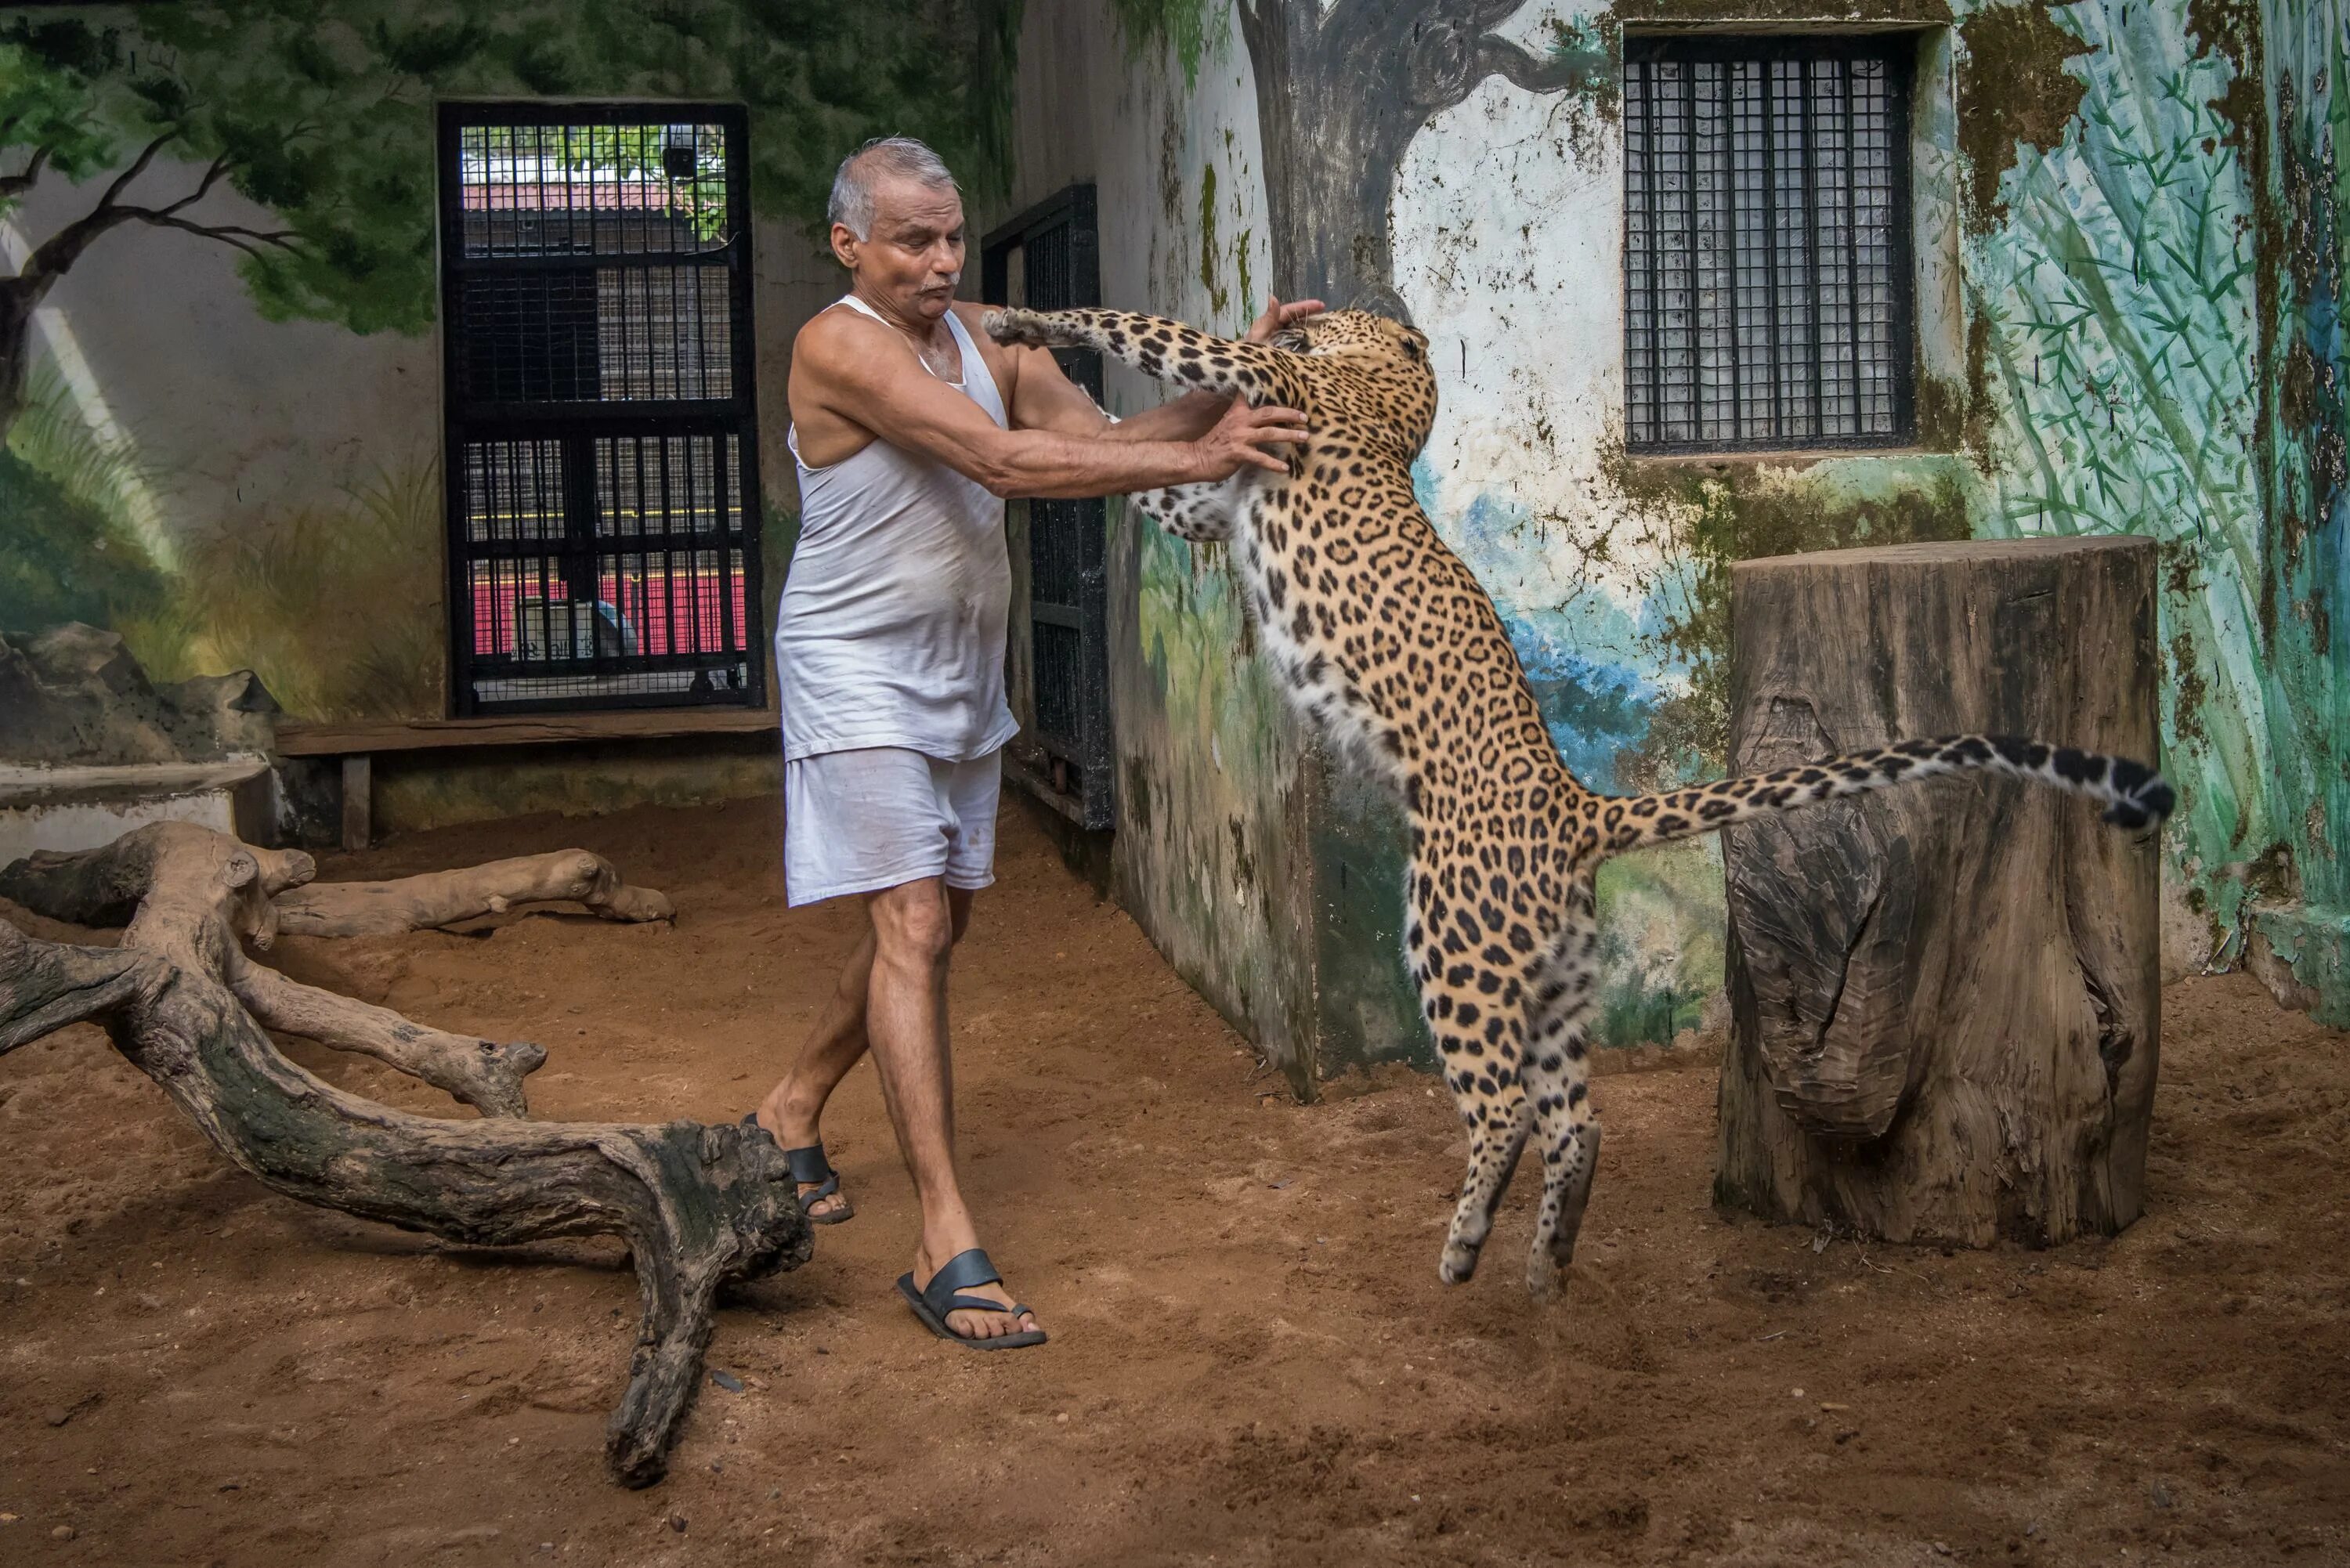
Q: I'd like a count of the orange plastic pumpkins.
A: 0